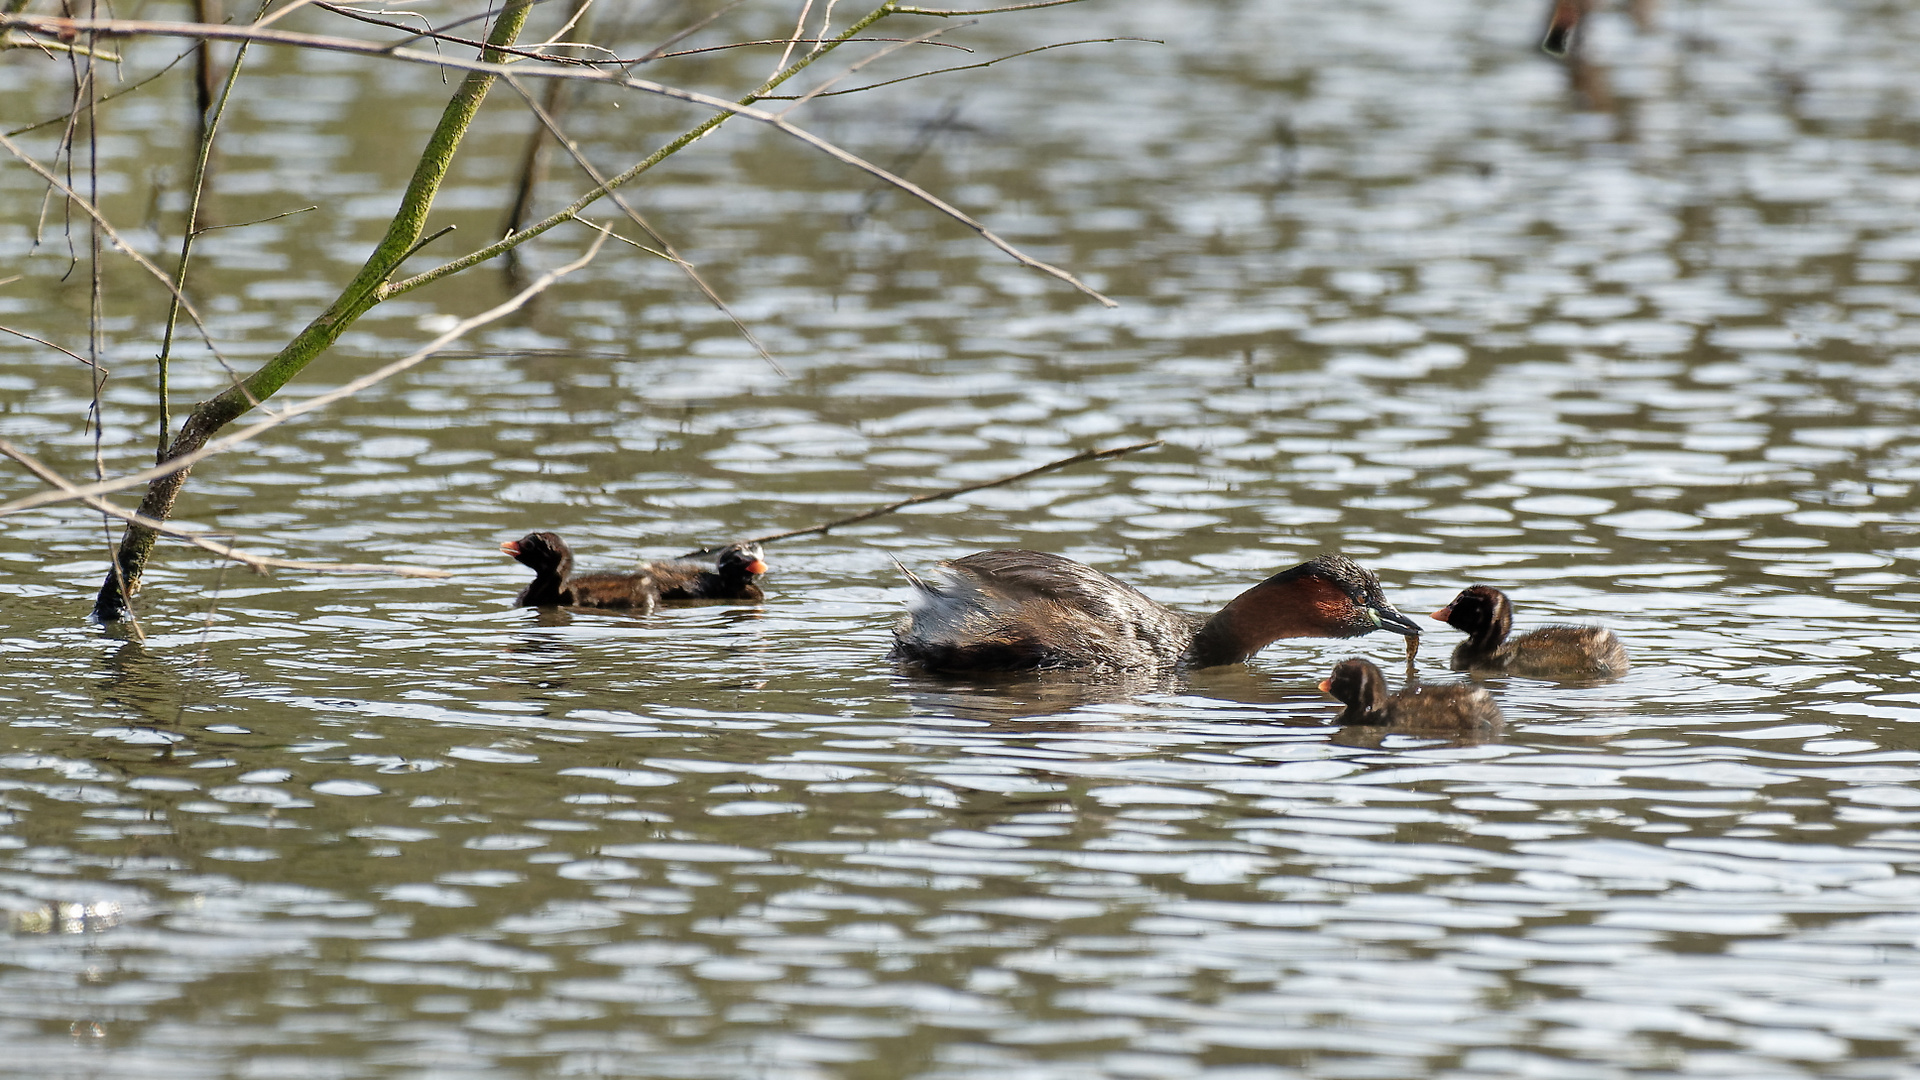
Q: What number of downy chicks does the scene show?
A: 4